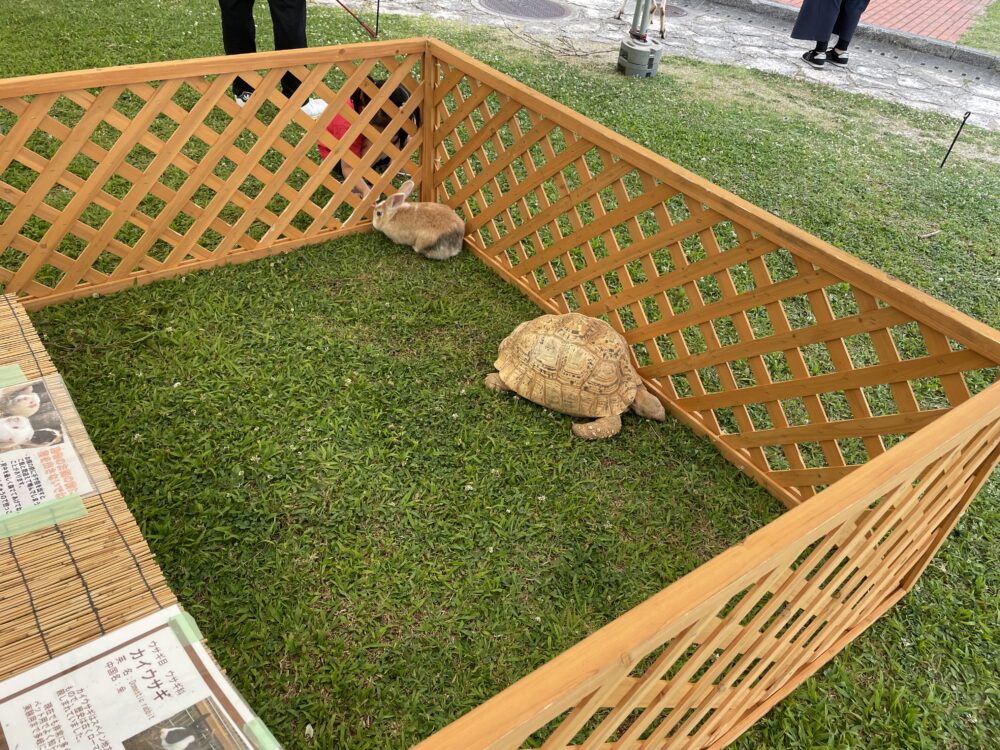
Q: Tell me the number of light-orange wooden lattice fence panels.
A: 3